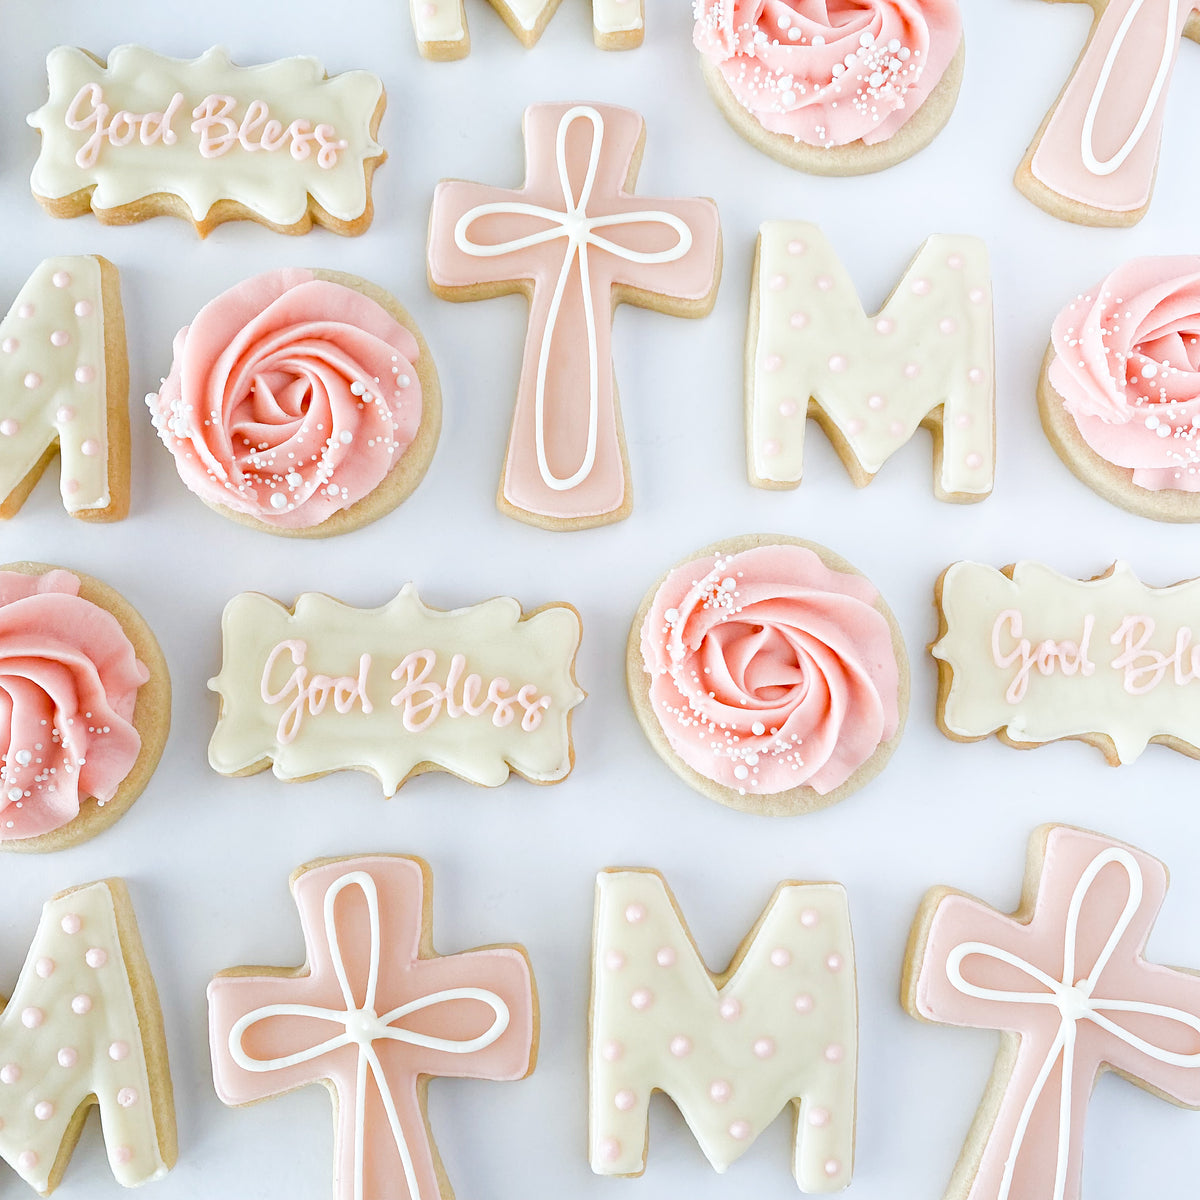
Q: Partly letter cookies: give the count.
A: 3